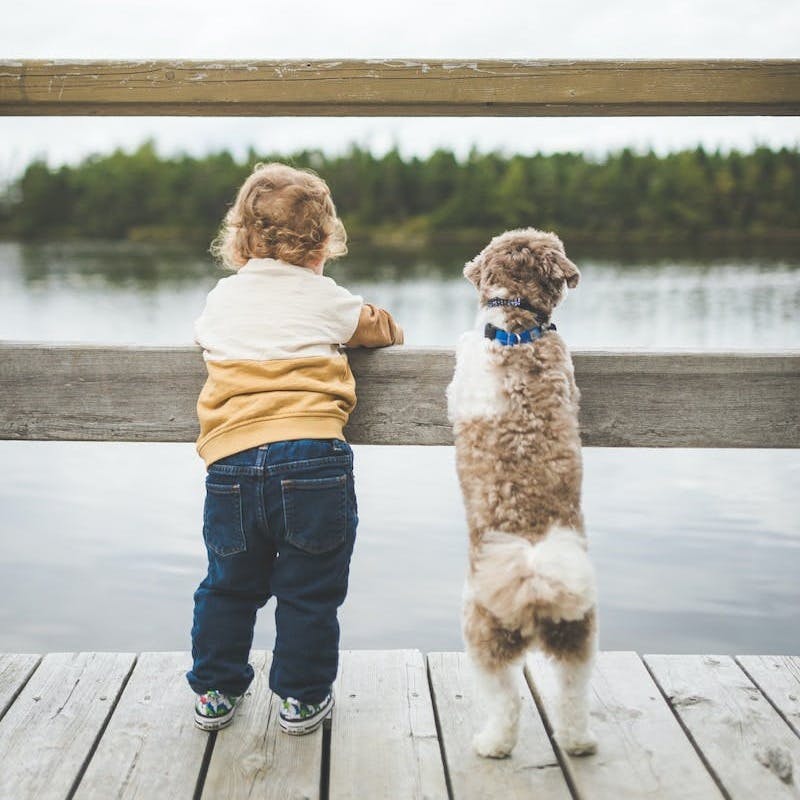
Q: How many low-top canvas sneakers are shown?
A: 2